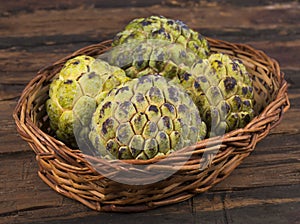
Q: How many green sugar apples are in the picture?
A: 4